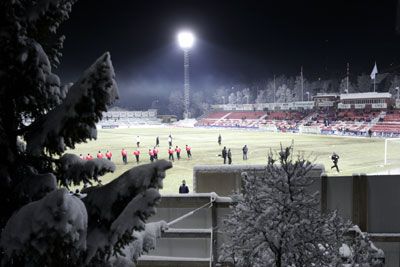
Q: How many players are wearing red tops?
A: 11